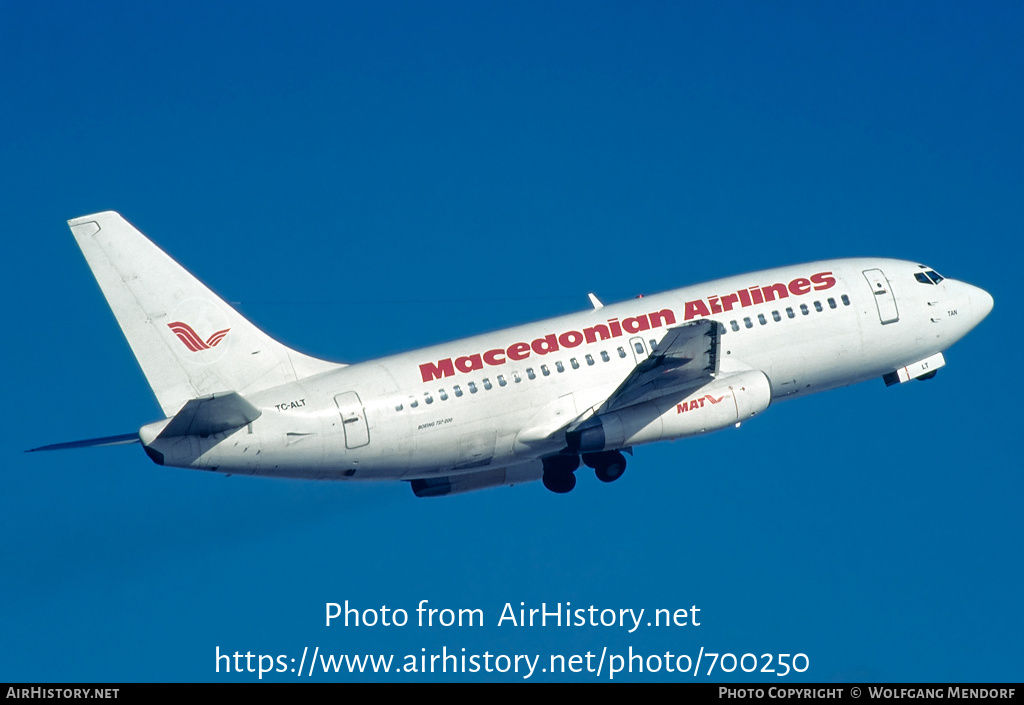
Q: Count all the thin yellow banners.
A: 0